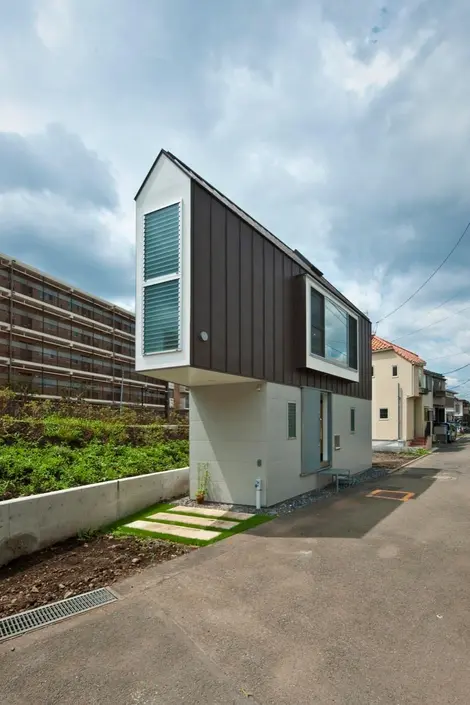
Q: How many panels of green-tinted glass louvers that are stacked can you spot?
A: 2